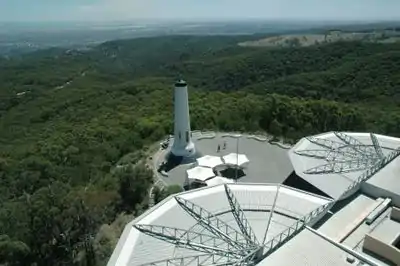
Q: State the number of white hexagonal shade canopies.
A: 4